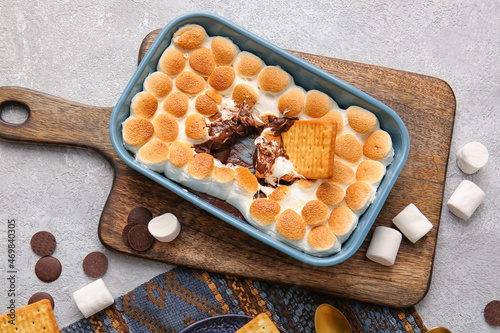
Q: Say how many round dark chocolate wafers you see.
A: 8